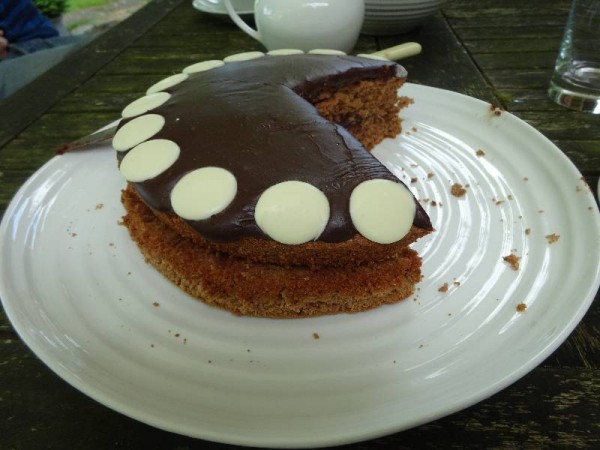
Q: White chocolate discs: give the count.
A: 12